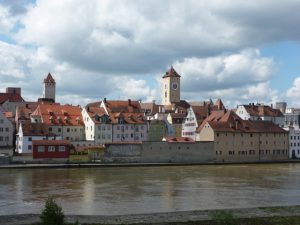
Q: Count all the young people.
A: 0